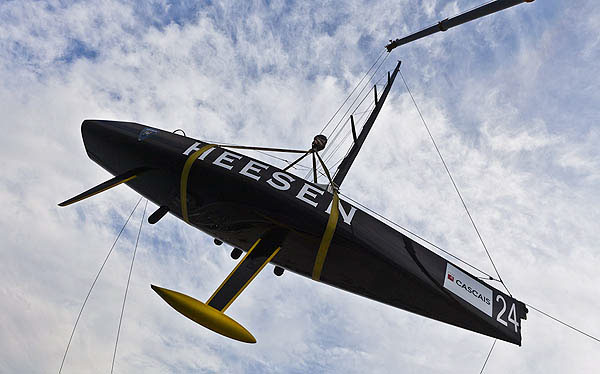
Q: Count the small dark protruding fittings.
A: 4